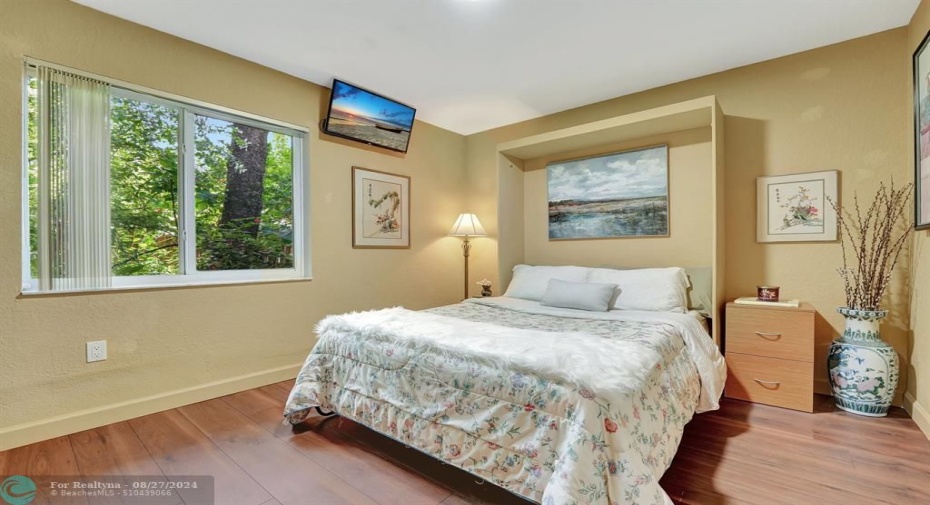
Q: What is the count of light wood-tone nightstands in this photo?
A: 1